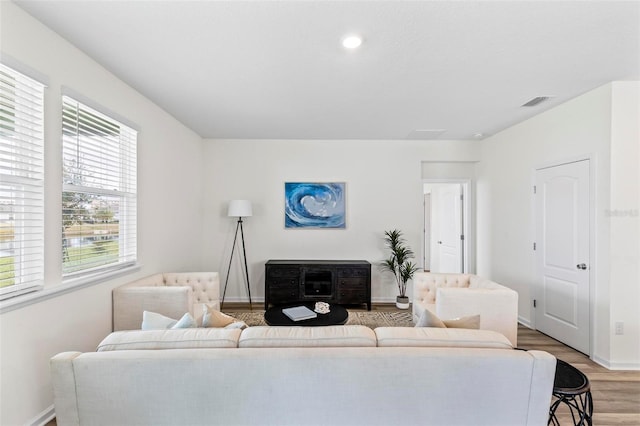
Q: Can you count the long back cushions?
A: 3